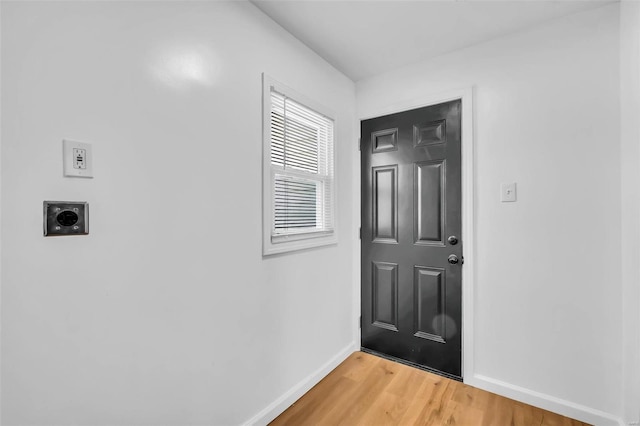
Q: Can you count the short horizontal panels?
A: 2